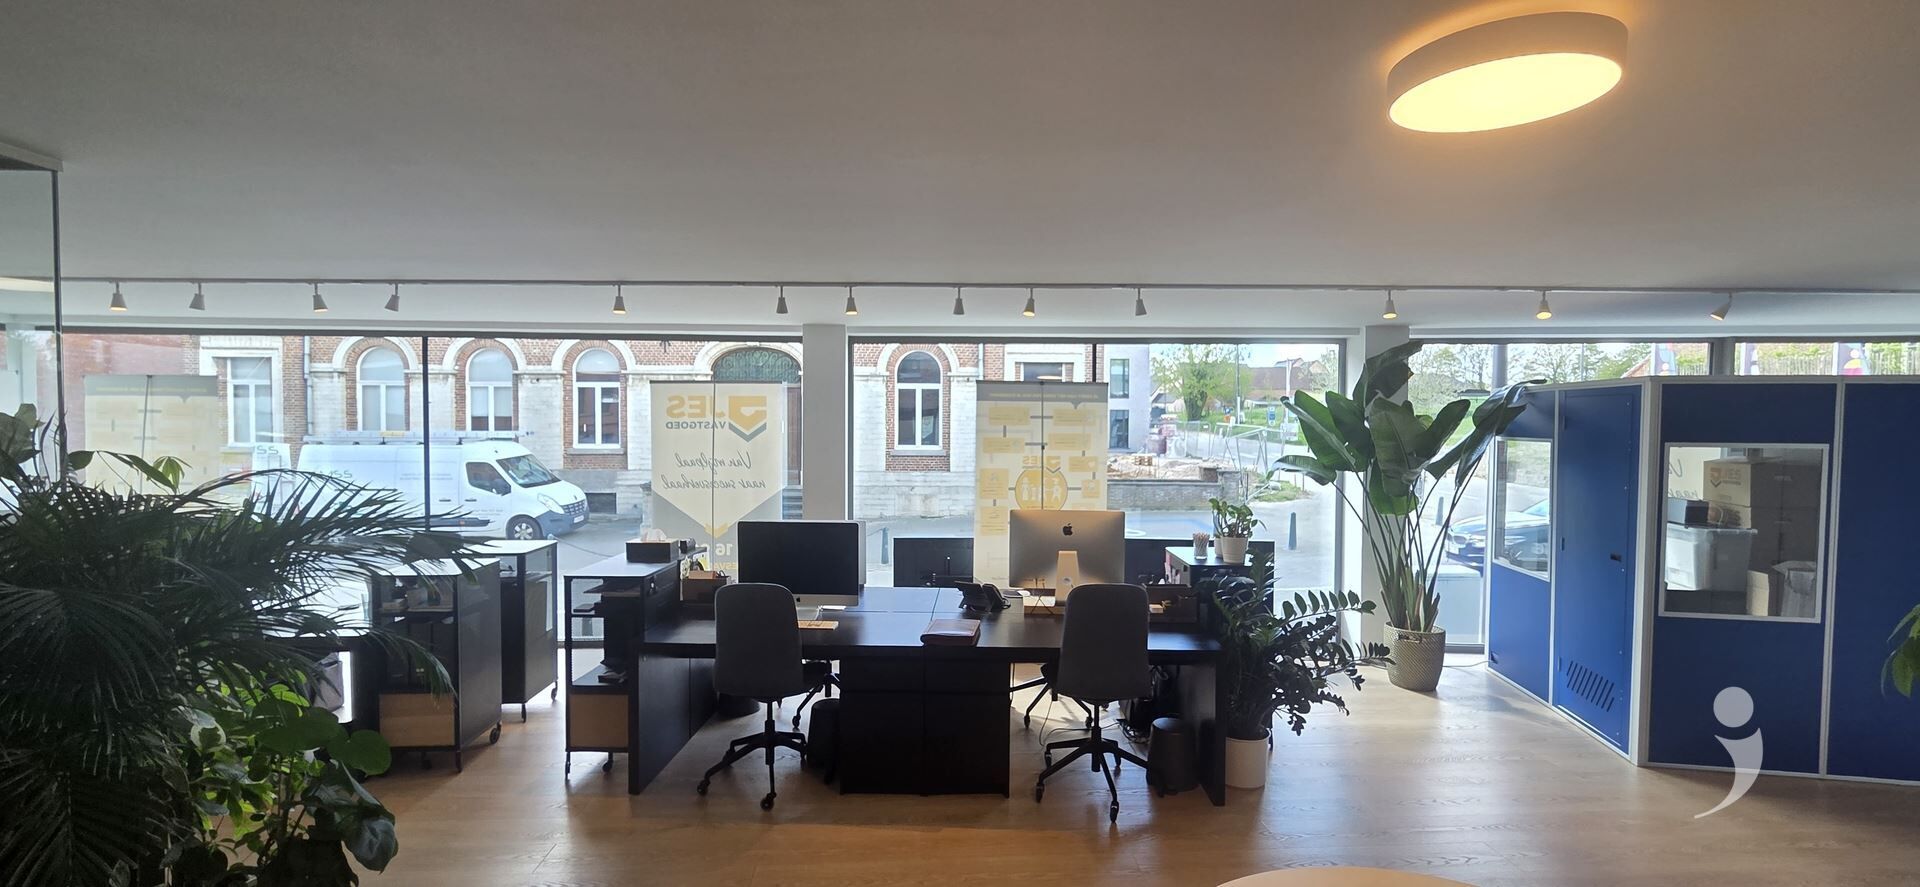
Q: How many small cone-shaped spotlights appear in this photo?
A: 13